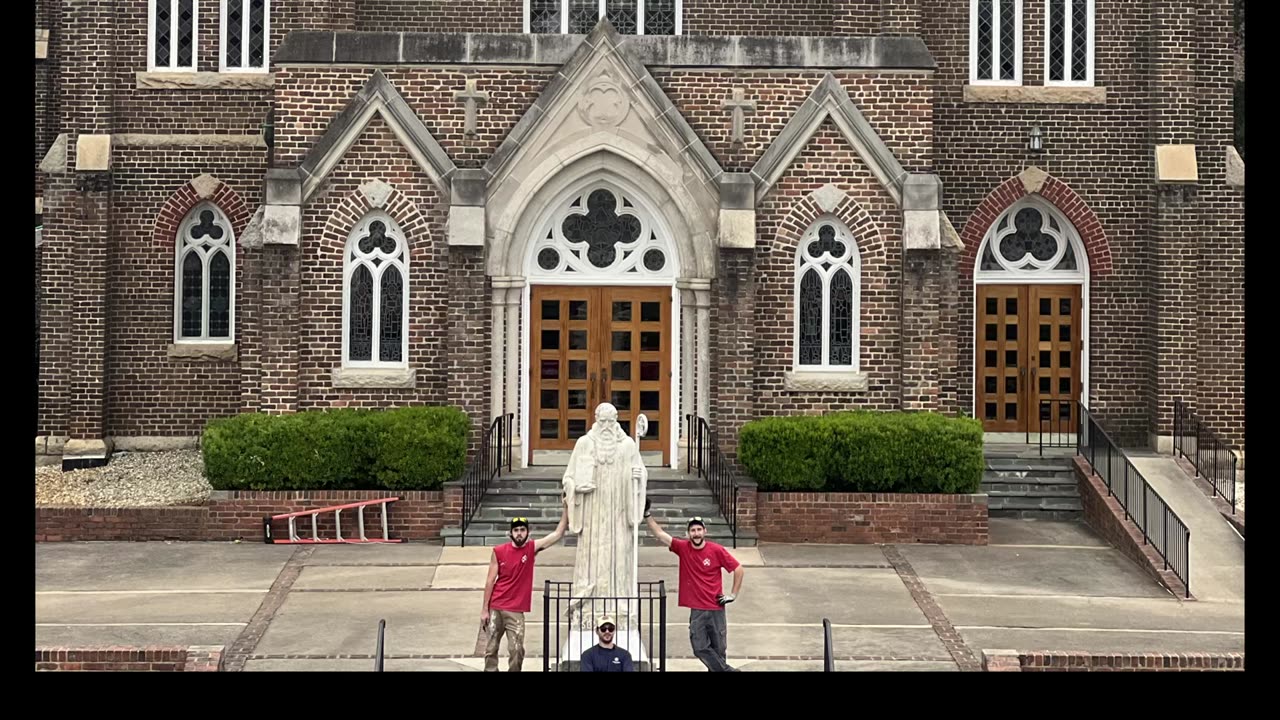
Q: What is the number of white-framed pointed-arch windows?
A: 3